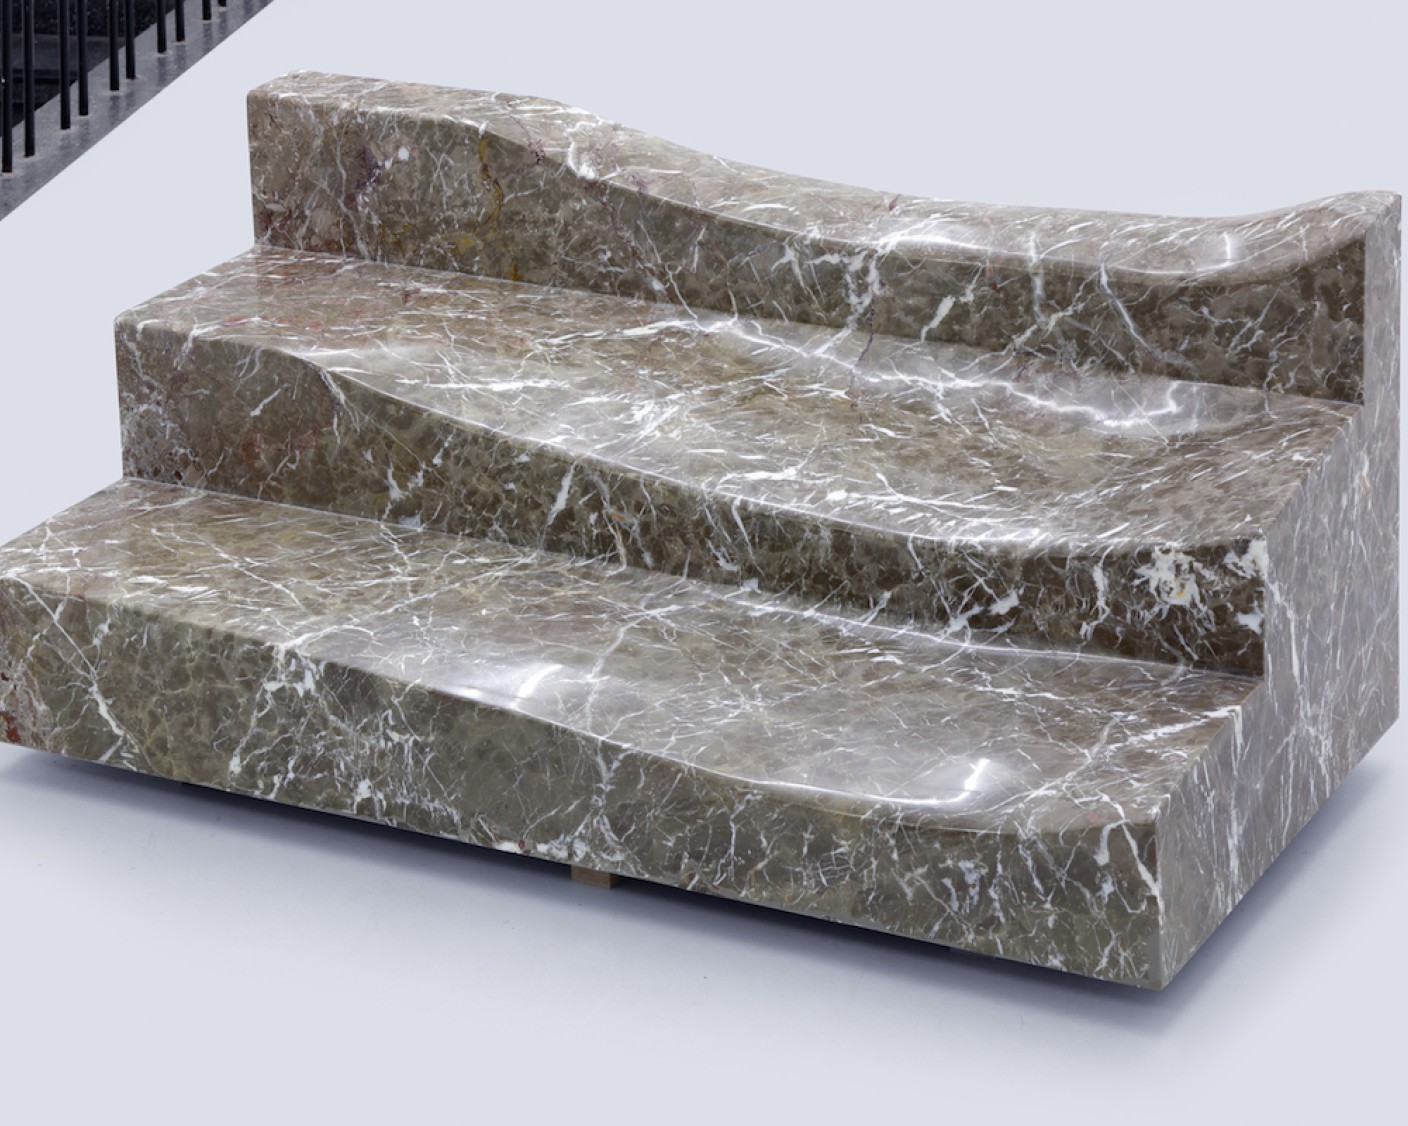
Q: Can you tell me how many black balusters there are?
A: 10